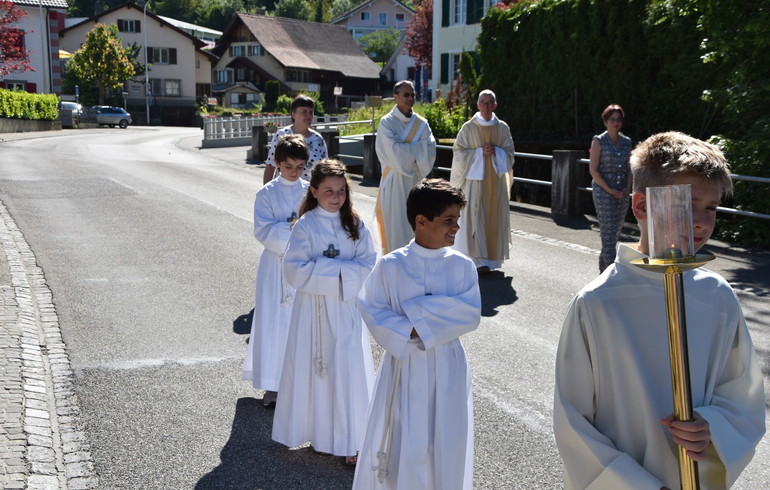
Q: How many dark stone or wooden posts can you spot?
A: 4